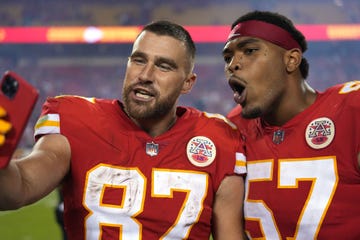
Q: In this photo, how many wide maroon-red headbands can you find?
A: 1